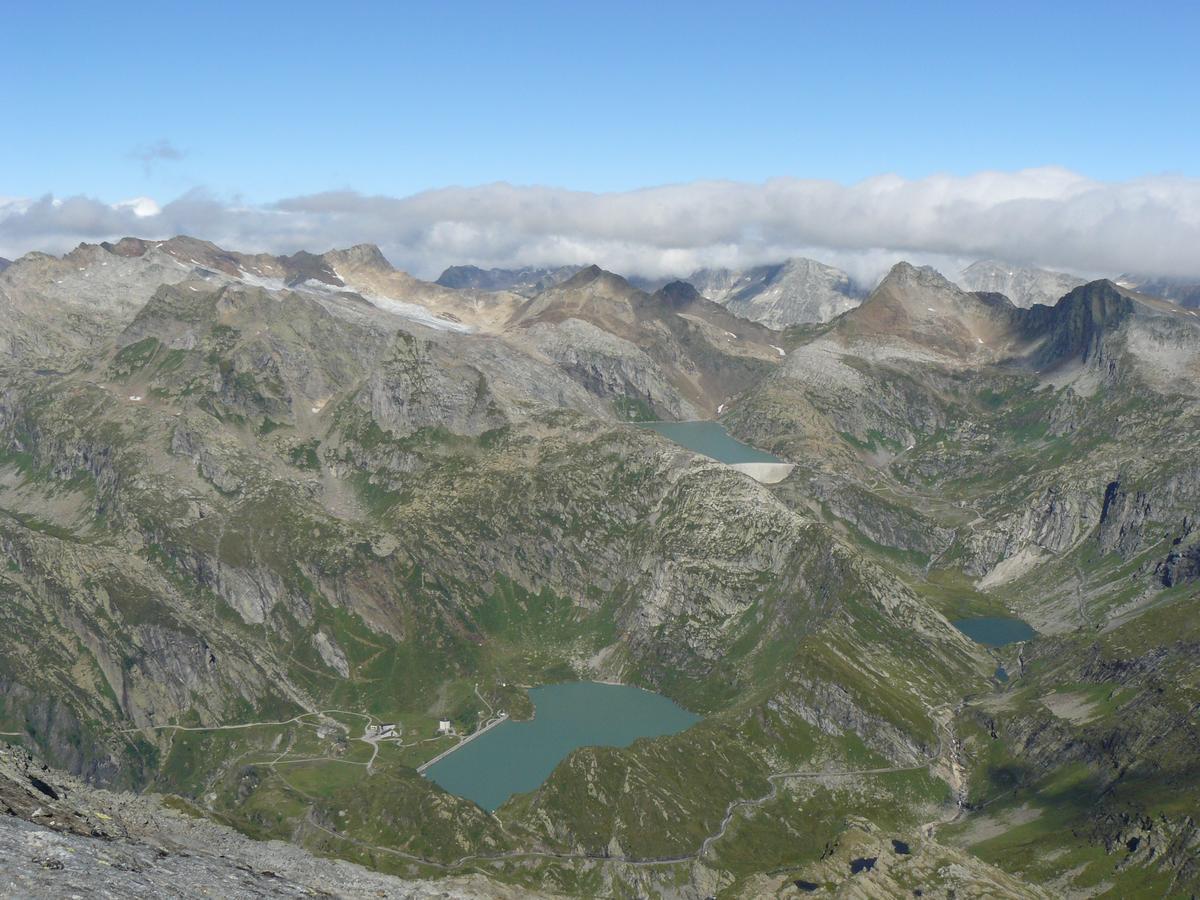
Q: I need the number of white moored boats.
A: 0